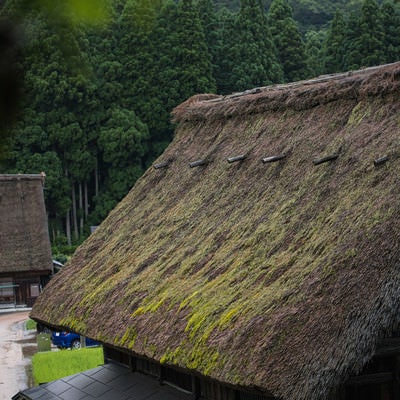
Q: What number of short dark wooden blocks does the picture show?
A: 6